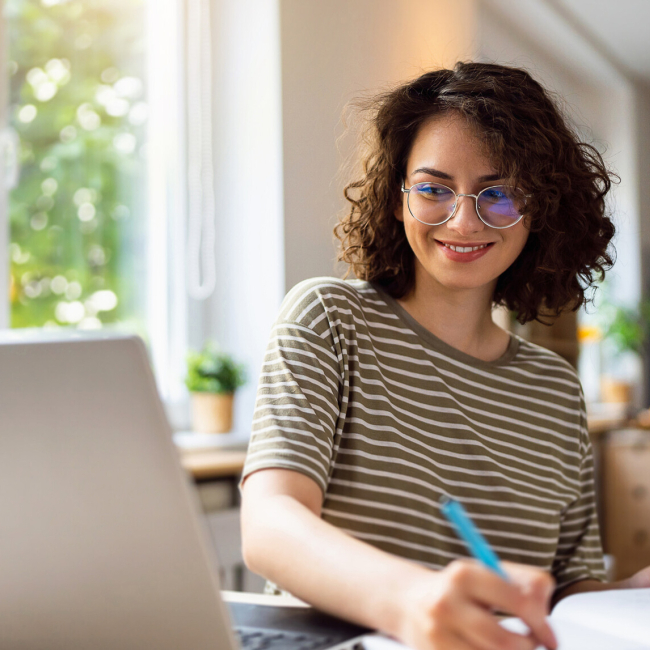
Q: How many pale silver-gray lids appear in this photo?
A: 1